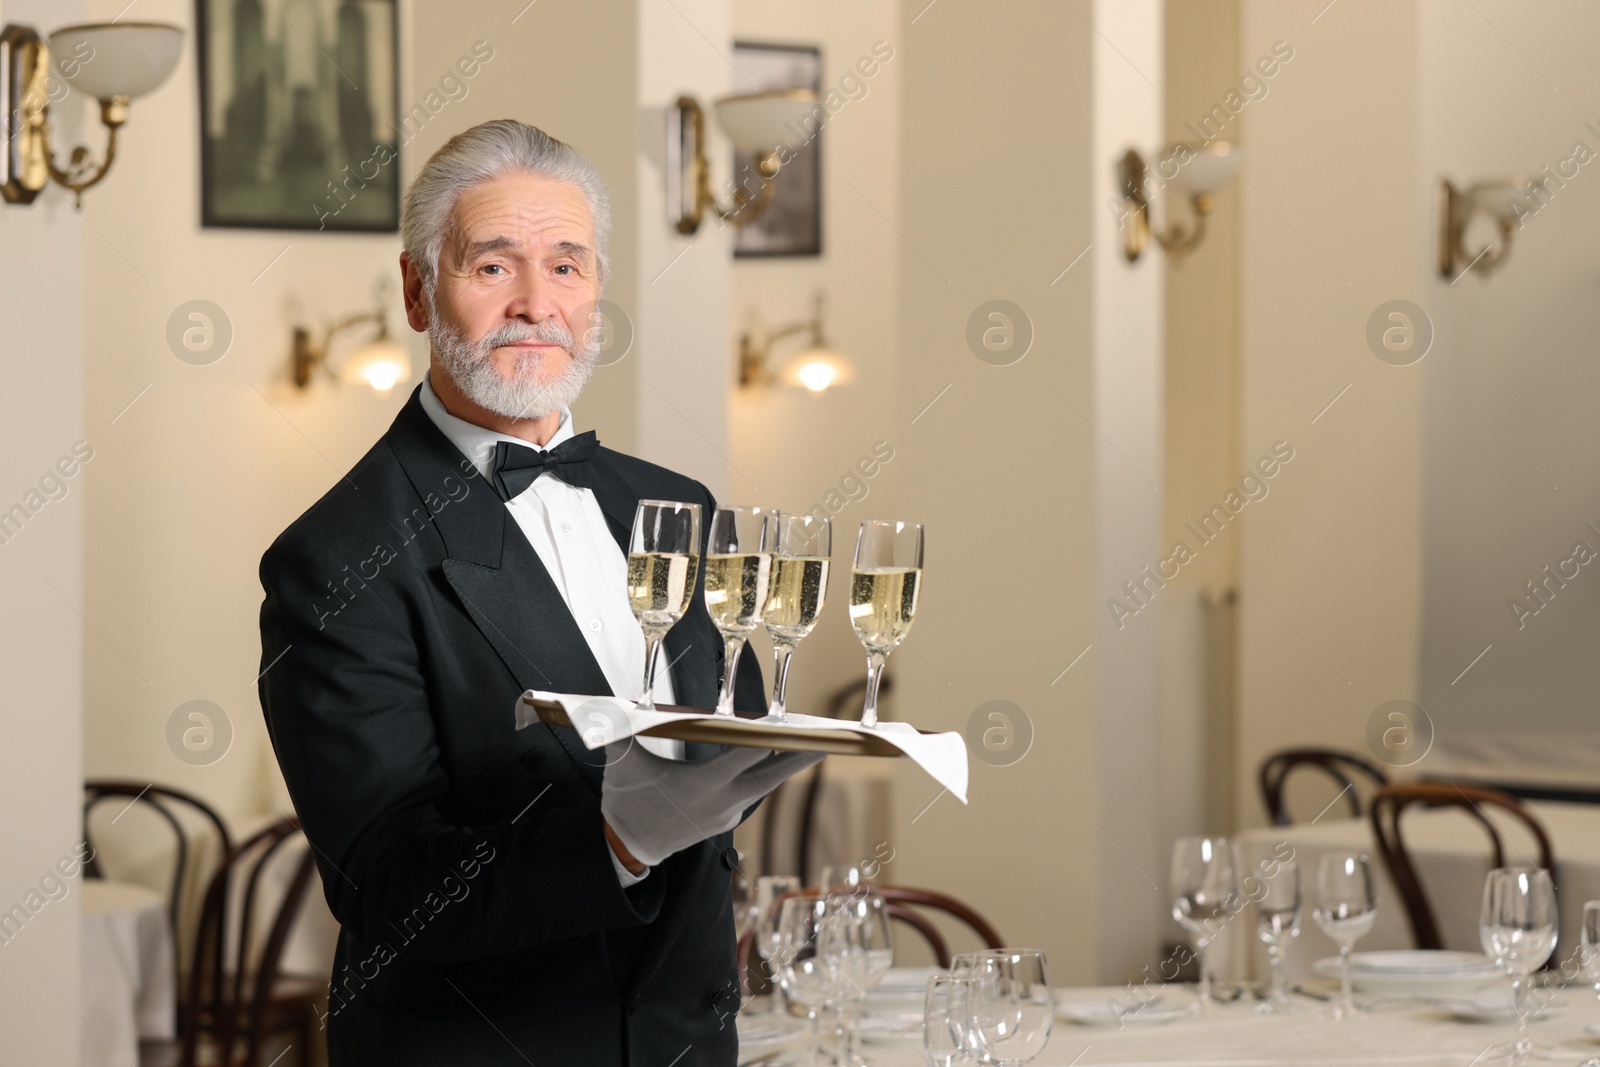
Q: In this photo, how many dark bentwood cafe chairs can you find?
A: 6